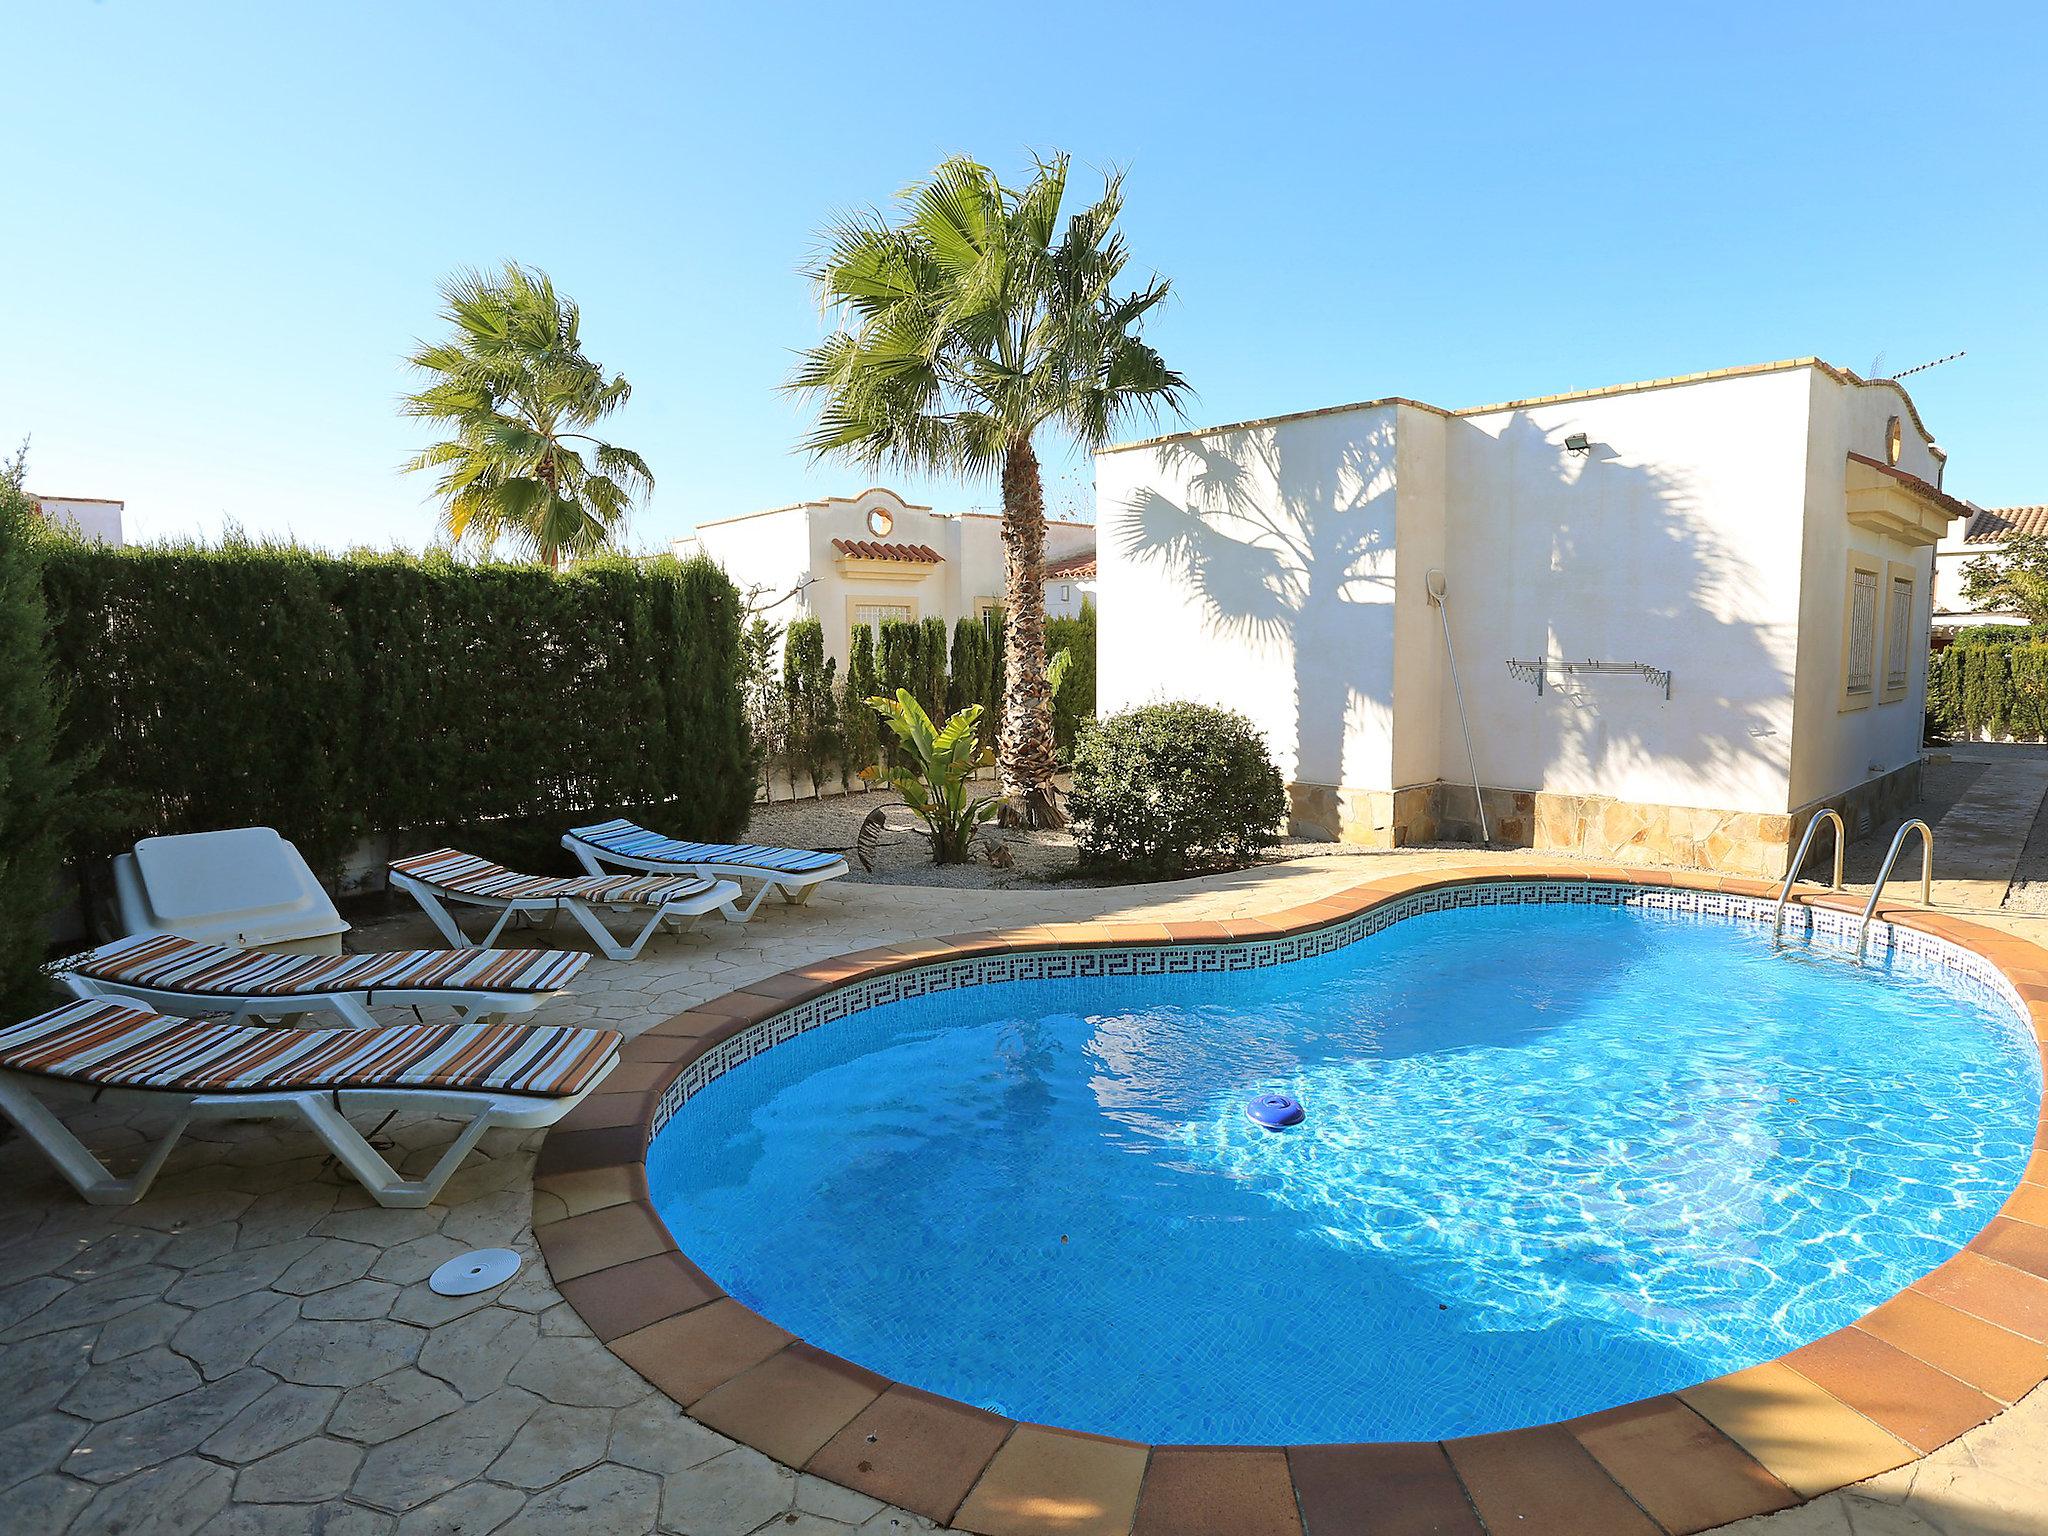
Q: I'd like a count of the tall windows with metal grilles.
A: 2